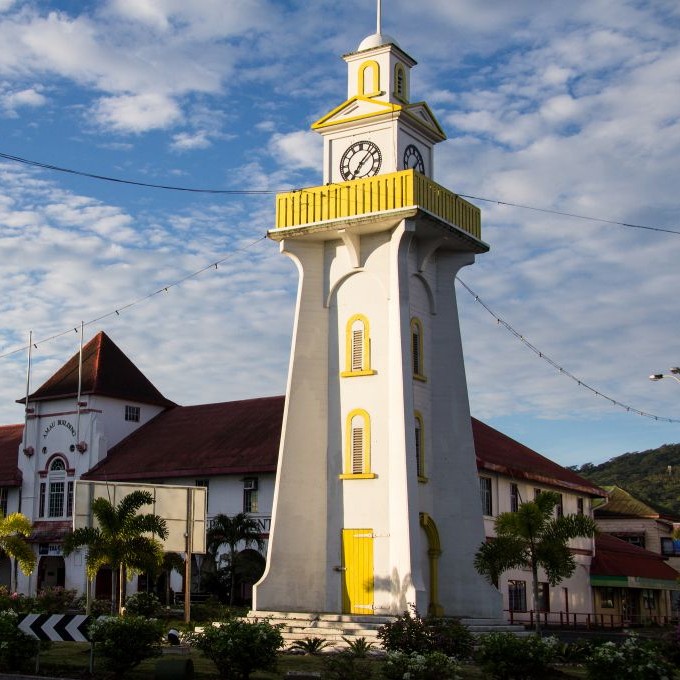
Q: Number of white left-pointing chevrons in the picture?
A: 3